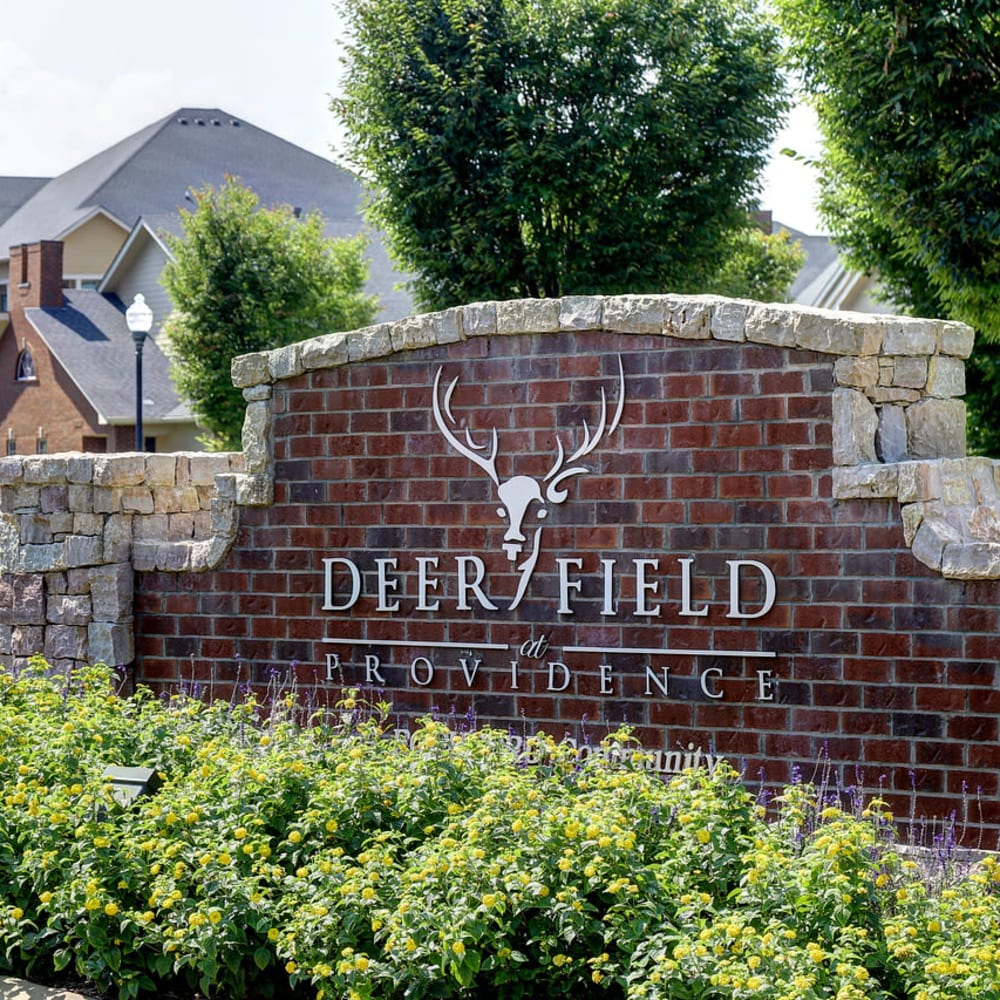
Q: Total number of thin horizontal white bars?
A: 2